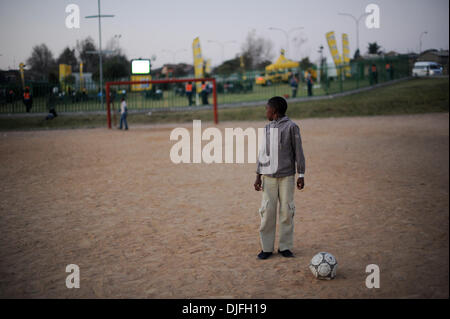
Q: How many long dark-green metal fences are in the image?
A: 1